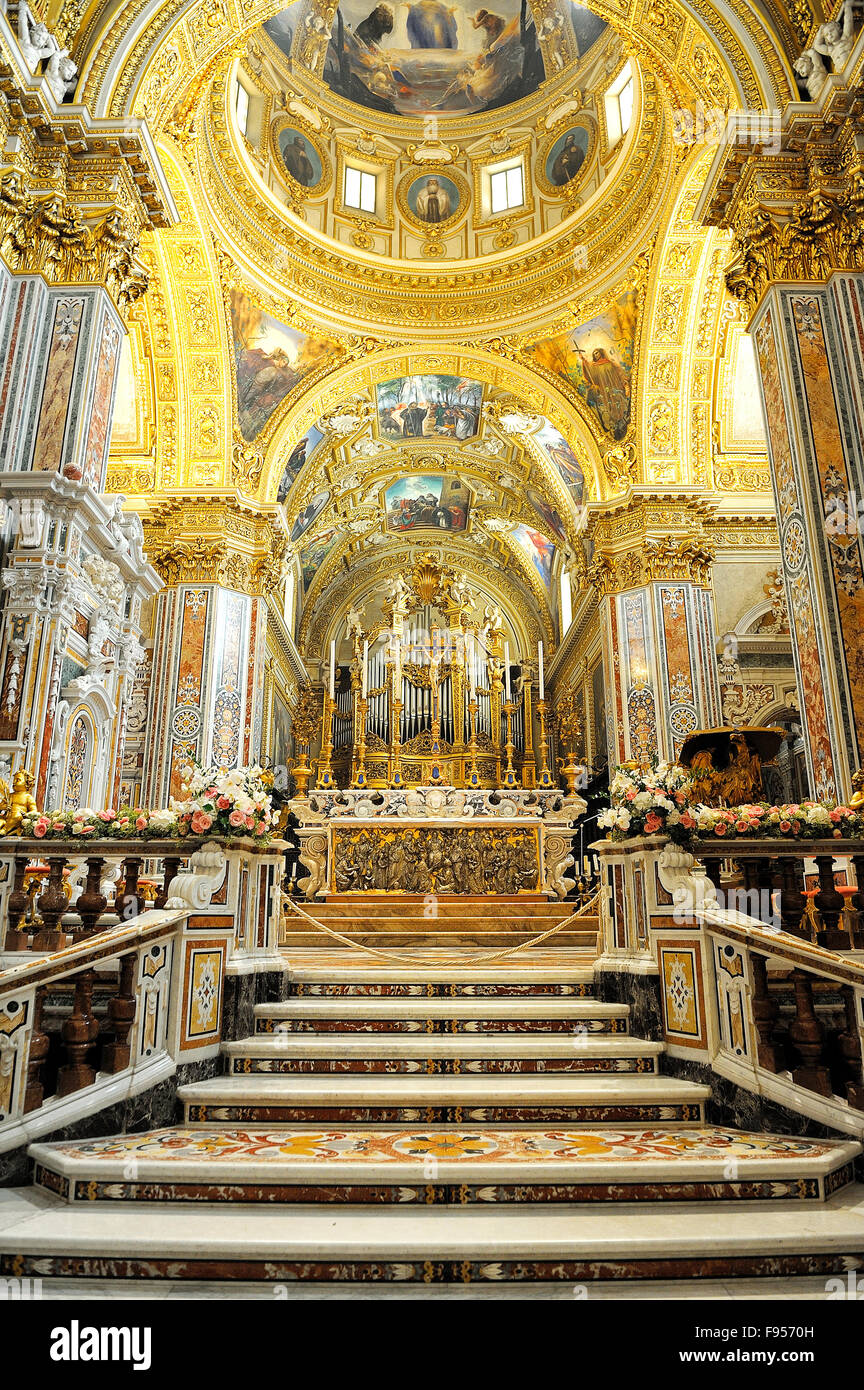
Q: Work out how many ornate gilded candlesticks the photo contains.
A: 6